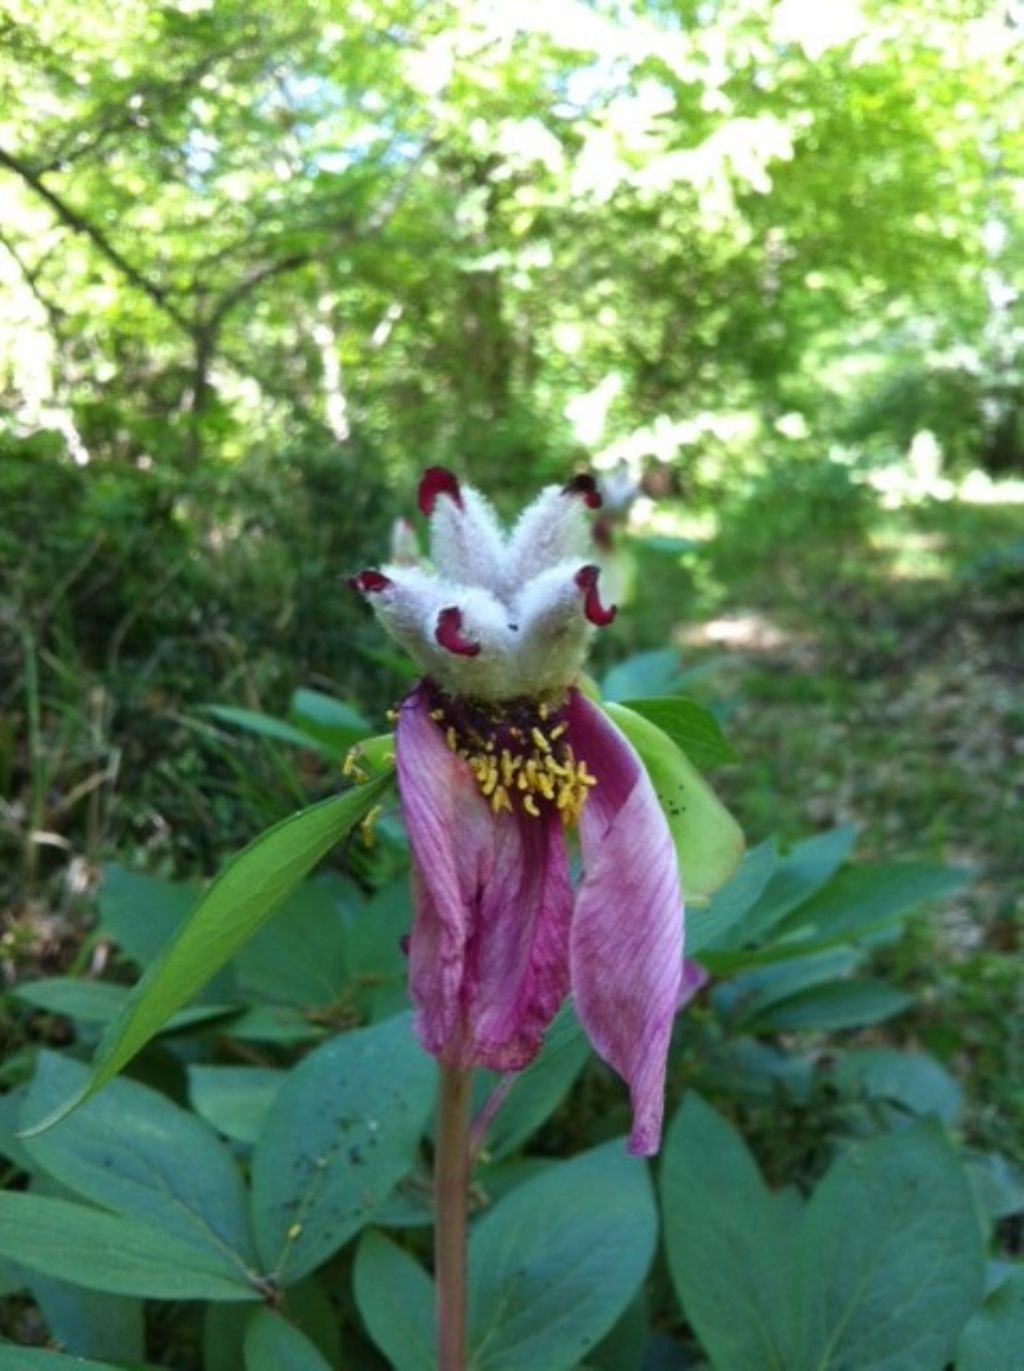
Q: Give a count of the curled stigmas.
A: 5